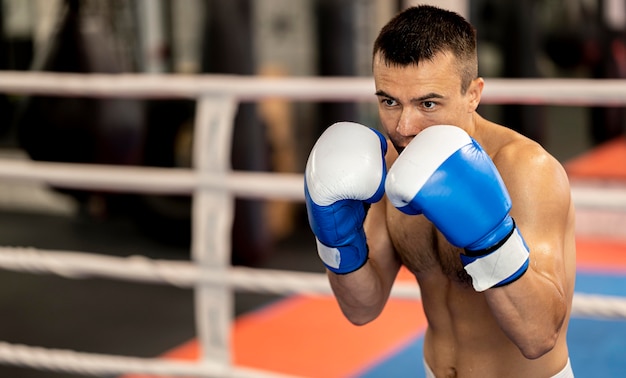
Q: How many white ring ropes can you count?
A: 4